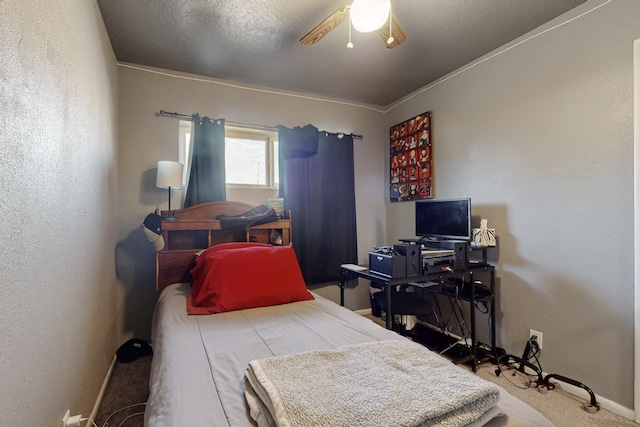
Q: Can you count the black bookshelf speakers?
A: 2